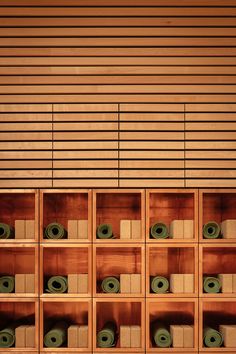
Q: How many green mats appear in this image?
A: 15